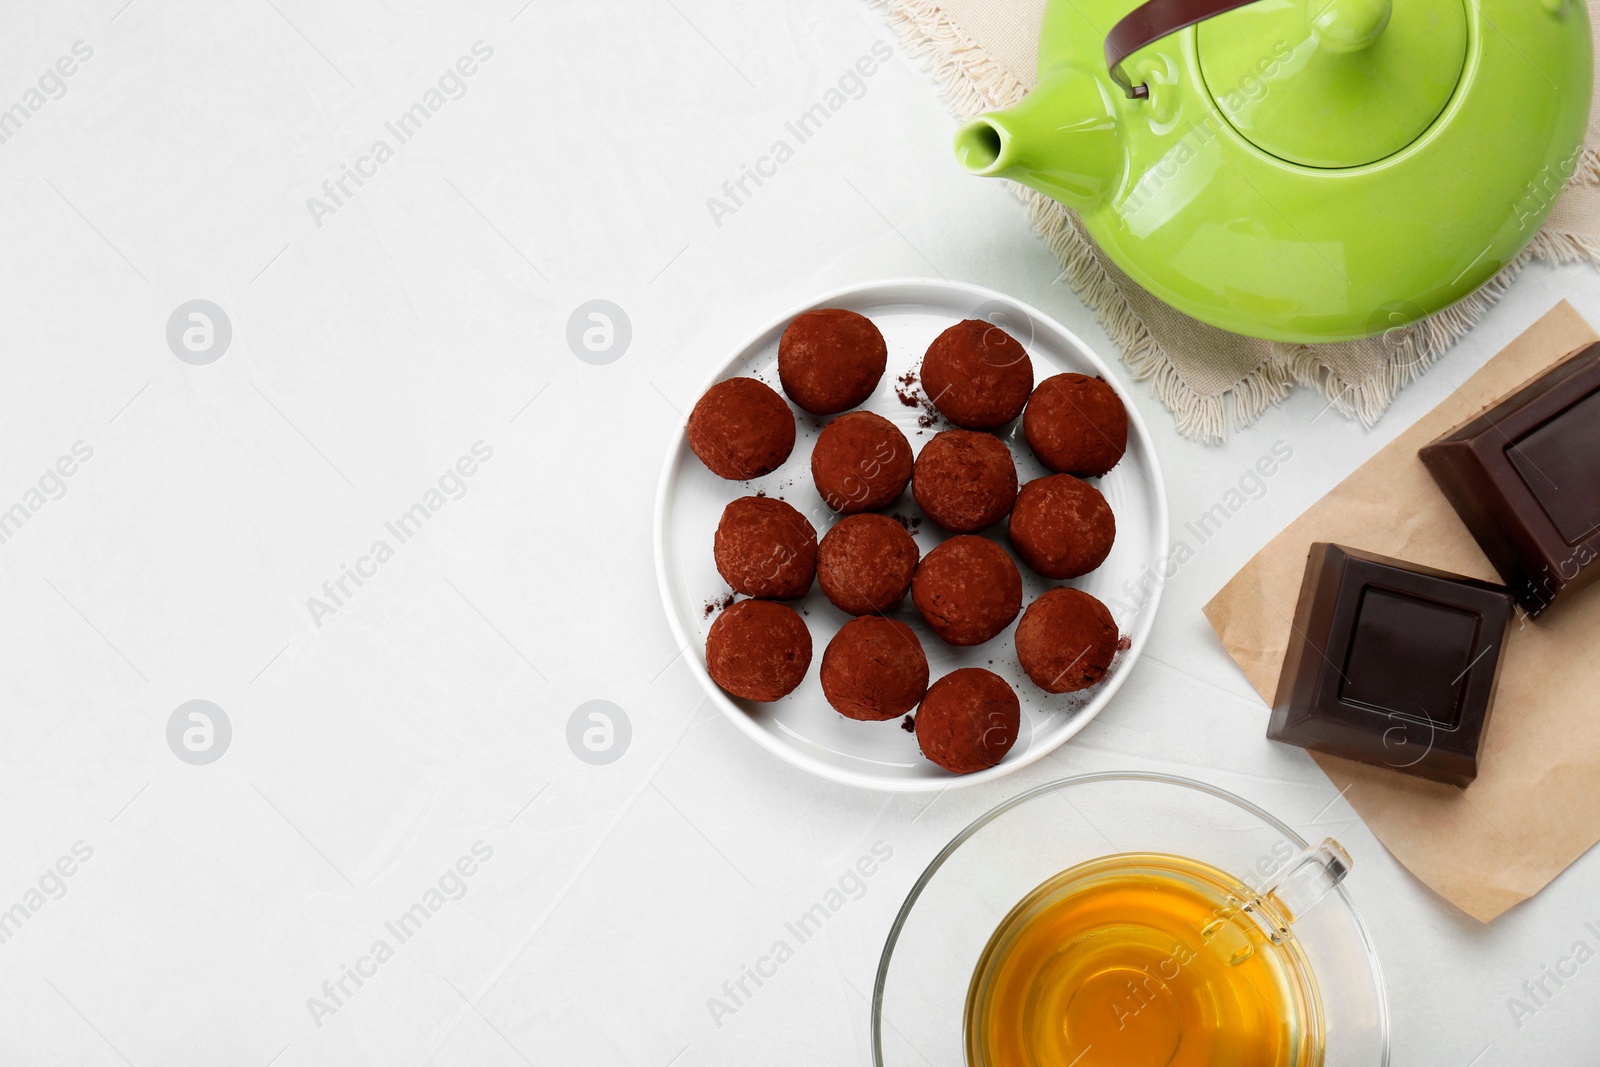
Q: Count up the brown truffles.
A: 14